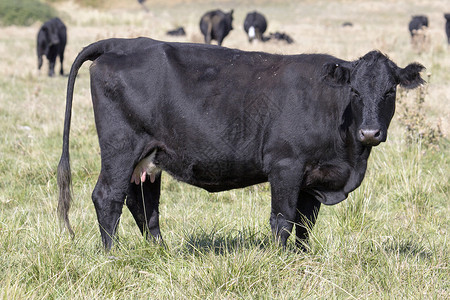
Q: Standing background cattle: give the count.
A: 5